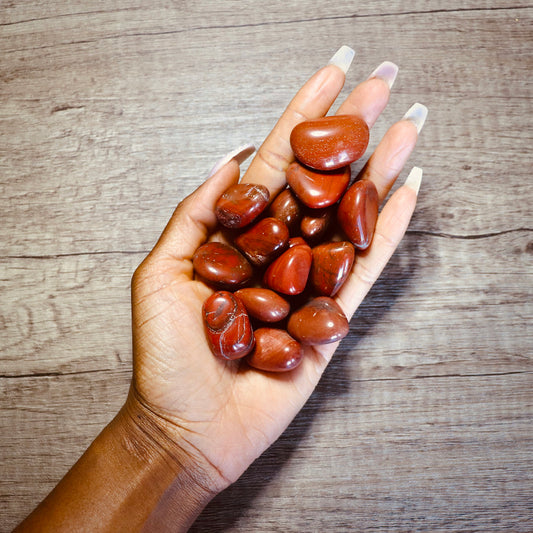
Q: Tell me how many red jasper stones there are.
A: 15